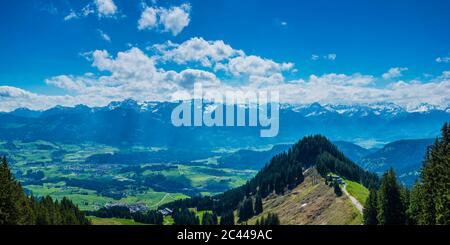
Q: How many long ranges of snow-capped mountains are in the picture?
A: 1